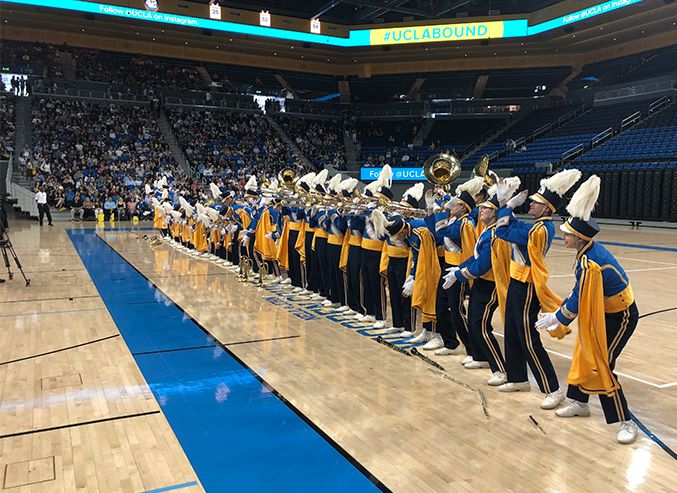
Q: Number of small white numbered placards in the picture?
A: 3